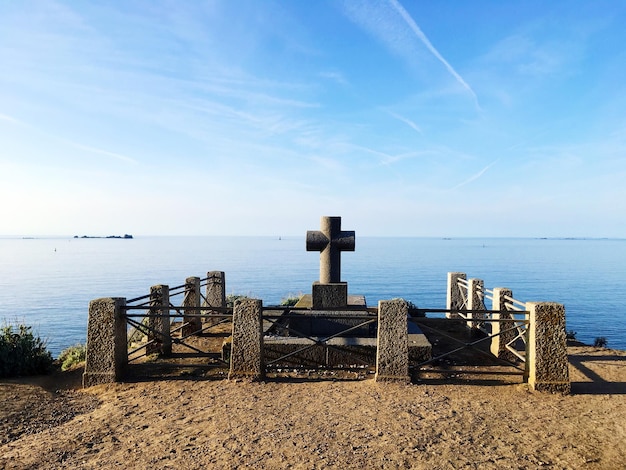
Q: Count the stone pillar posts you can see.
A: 10